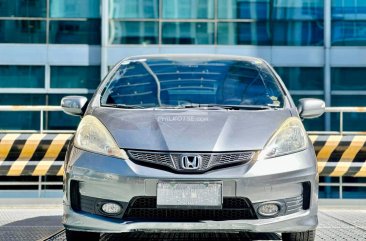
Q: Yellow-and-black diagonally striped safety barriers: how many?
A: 2